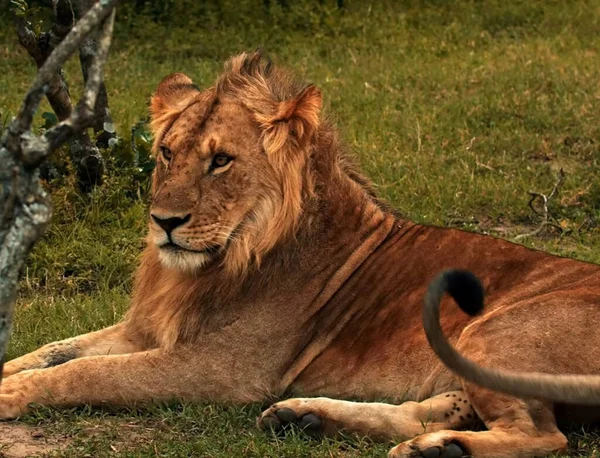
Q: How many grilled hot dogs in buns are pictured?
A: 0